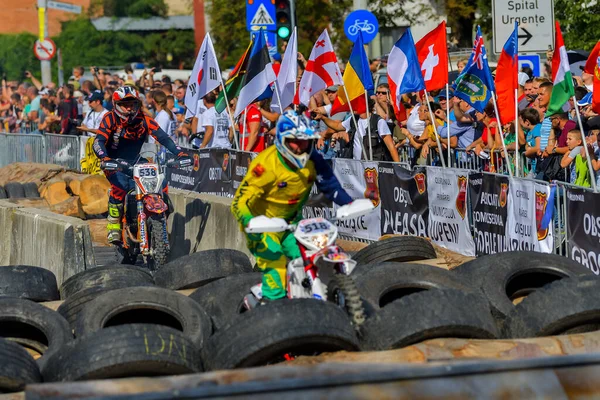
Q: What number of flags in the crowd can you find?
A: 12